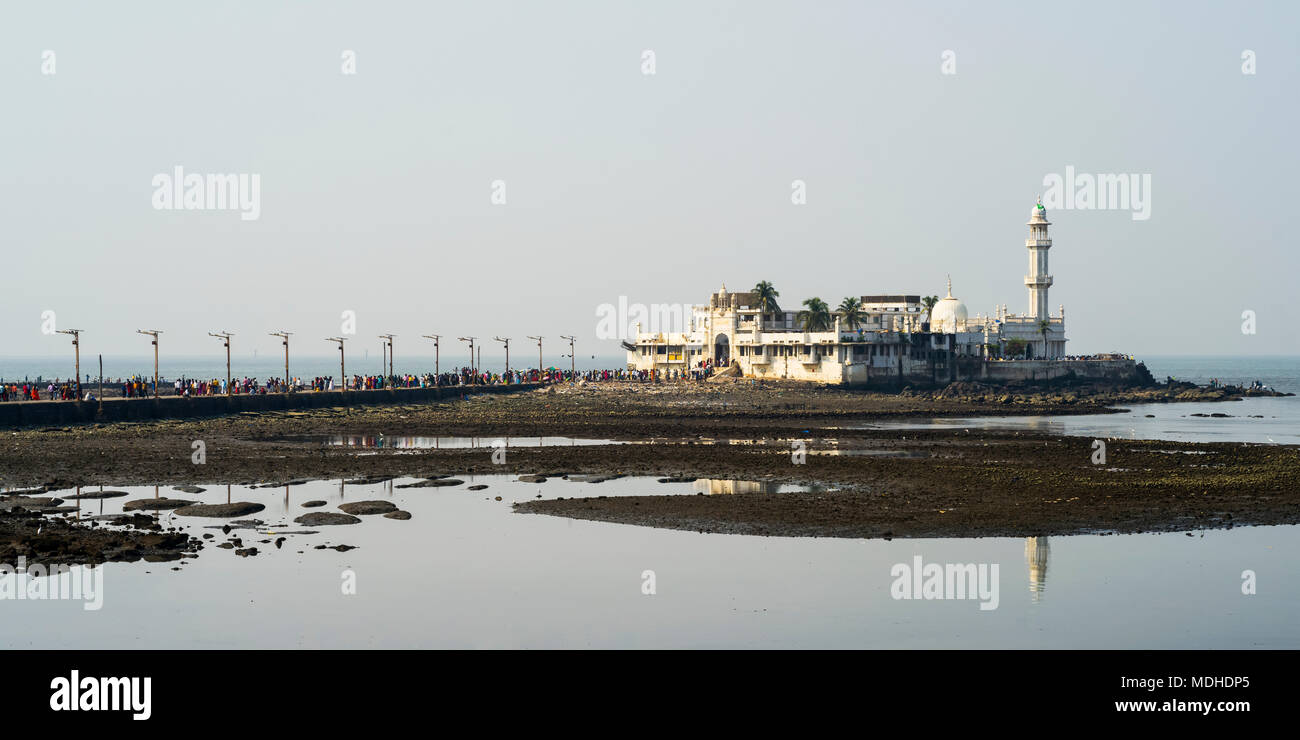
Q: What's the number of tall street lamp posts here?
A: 11